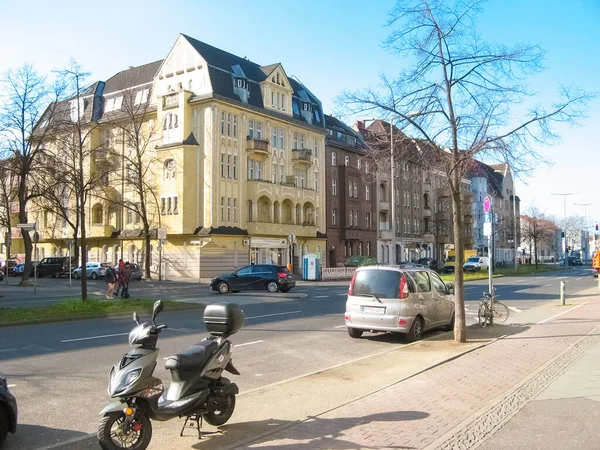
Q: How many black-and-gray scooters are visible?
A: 1